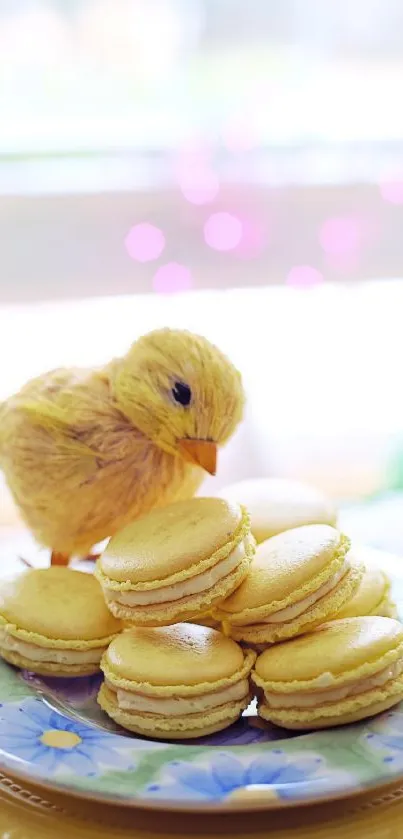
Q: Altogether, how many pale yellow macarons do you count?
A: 7